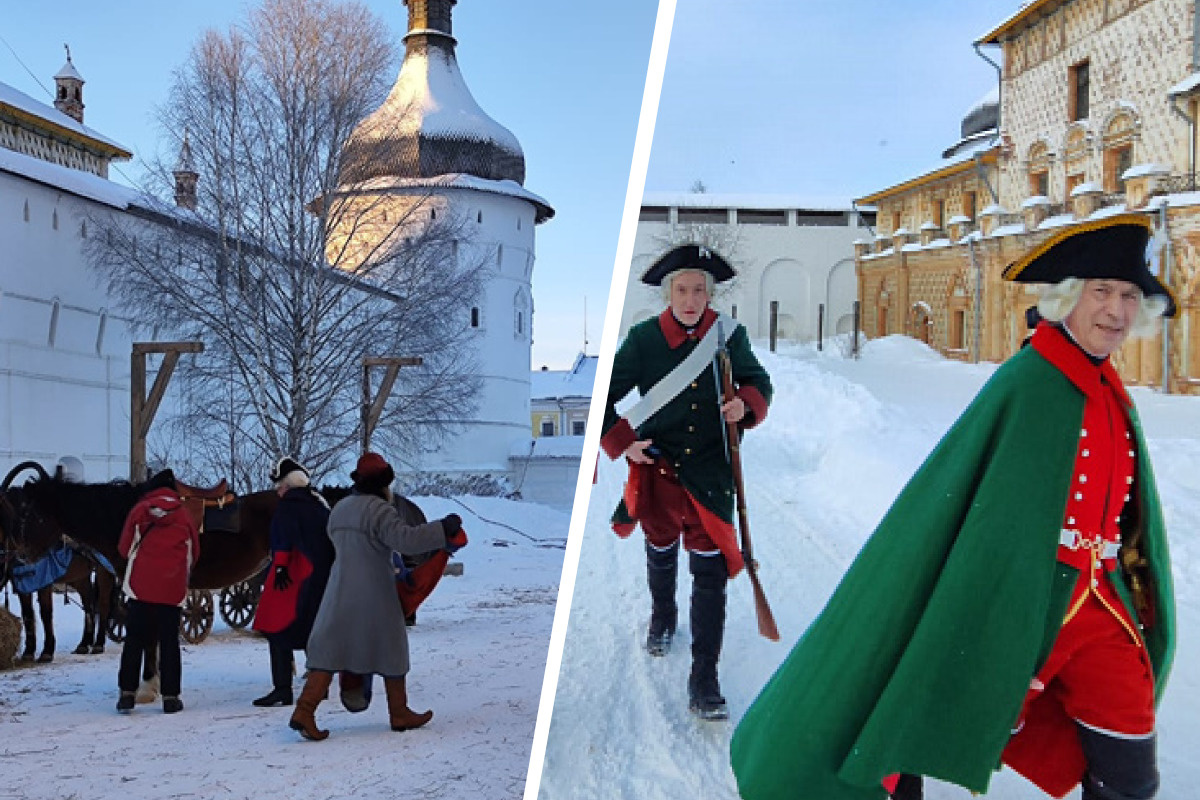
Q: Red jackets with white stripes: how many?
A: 1